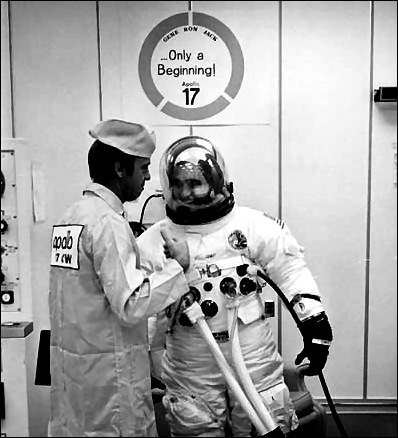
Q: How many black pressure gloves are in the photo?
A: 1